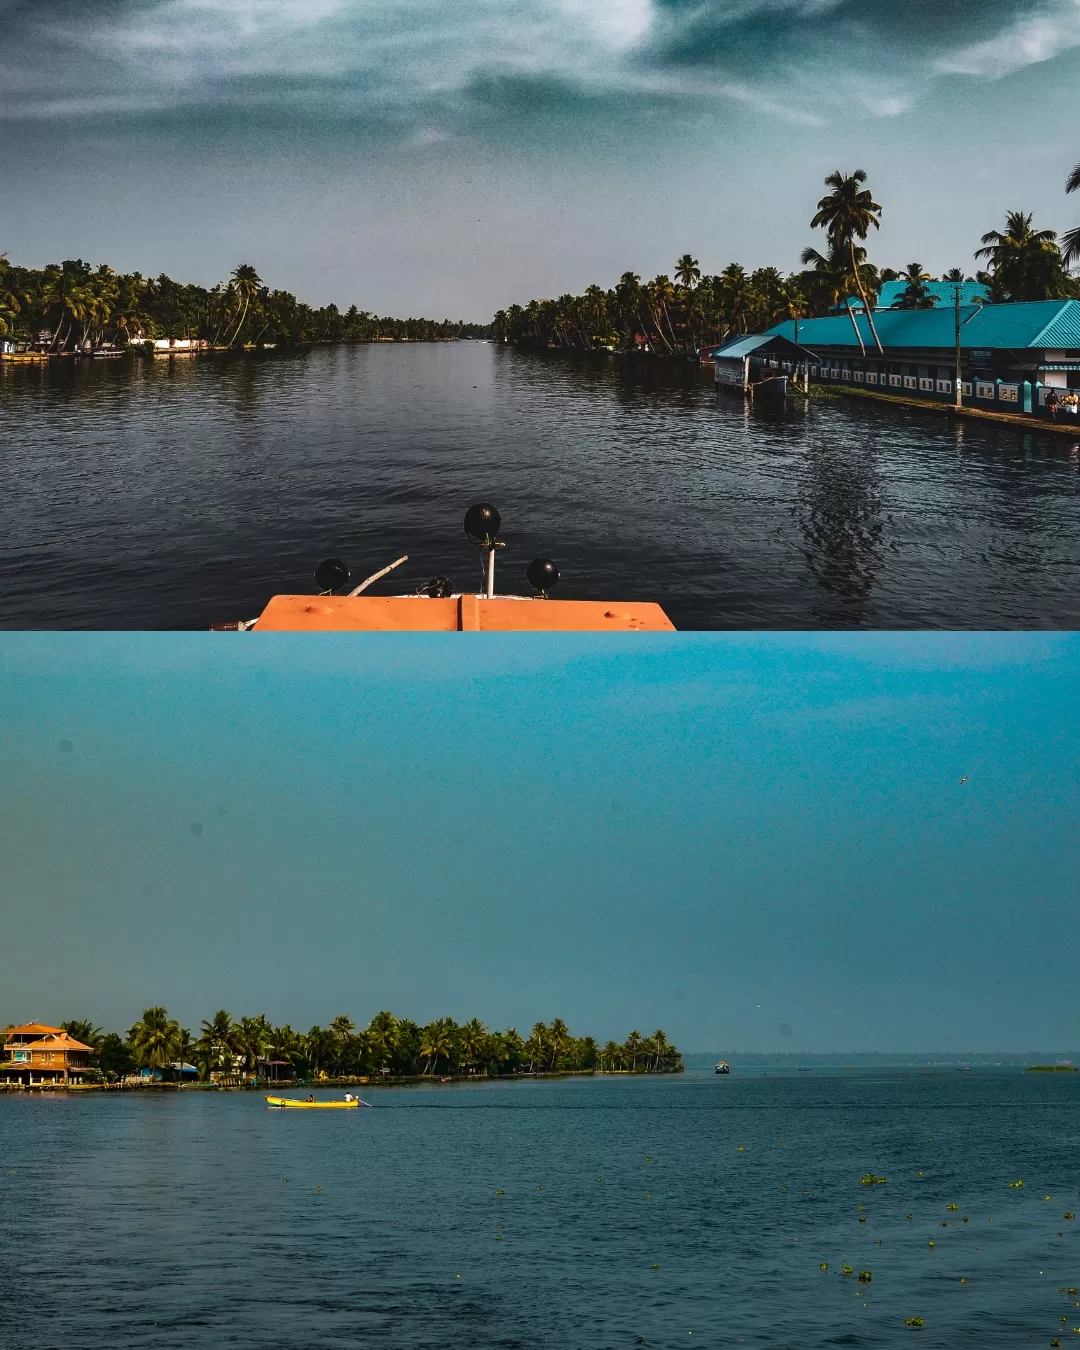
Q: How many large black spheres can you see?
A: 3